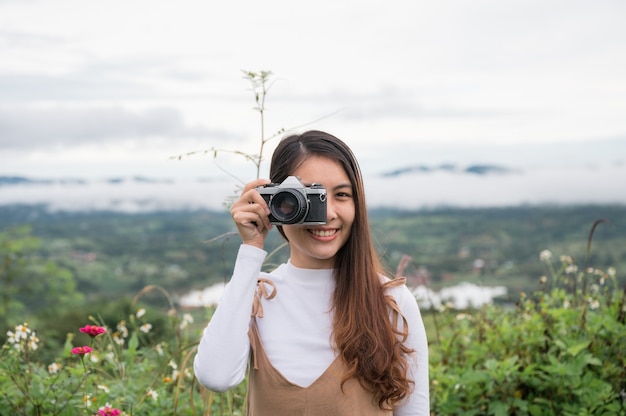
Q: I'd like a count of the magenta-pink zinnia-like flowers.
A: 3